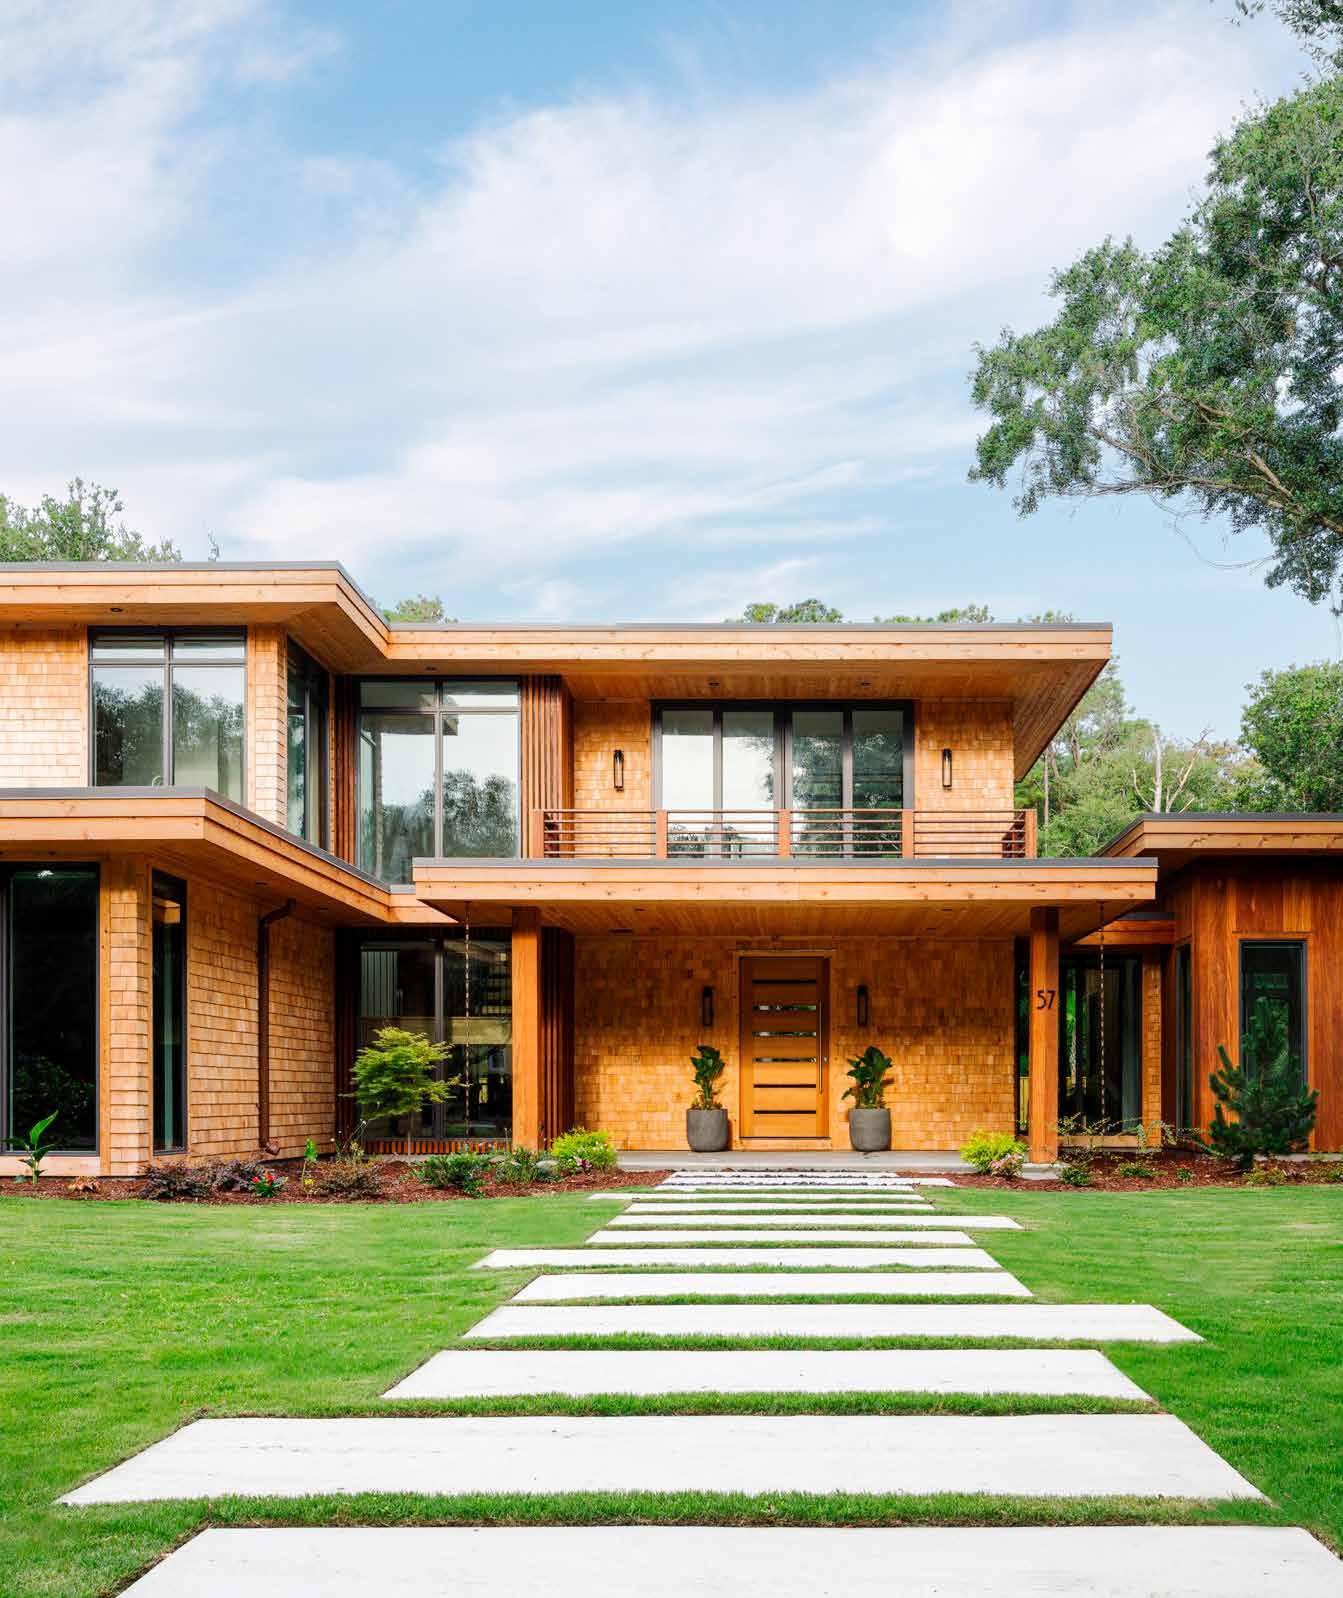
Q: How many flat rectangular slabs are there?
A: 13